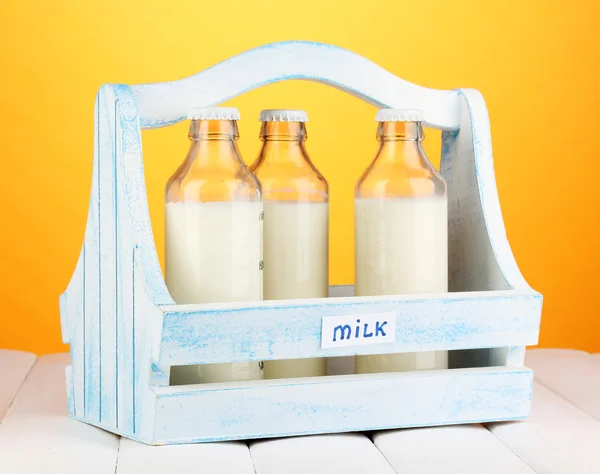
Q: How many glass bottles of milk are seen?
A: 3